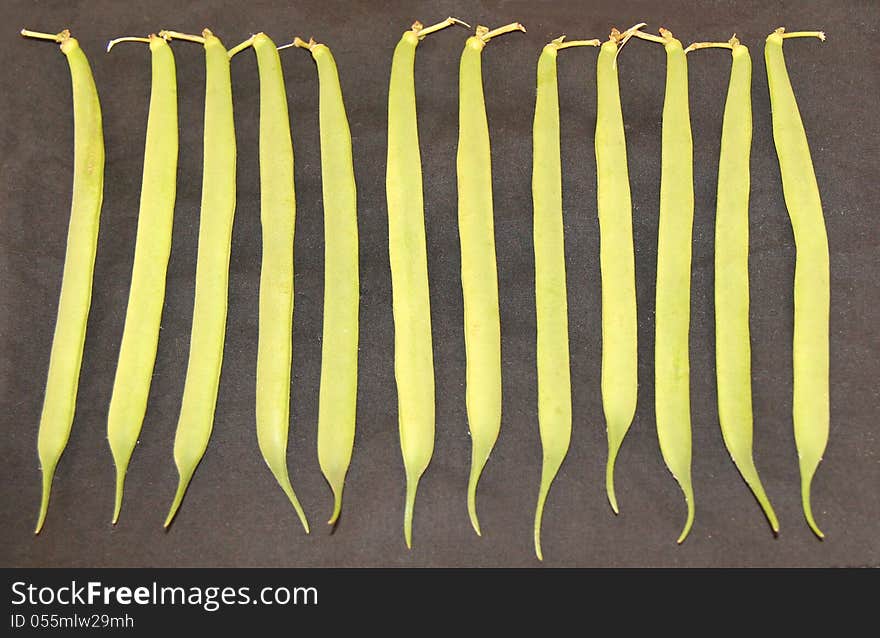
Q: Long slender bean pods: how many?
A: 12